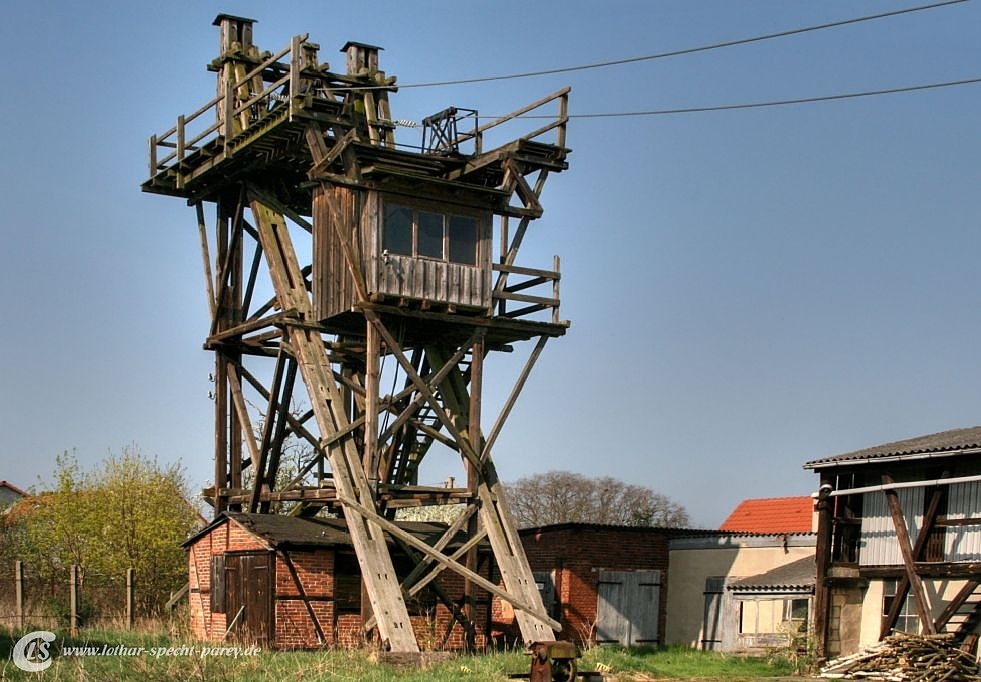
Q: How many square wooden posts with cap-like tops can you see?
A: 2